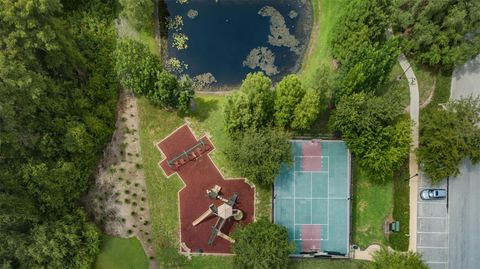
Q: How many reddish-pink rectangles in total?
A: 2